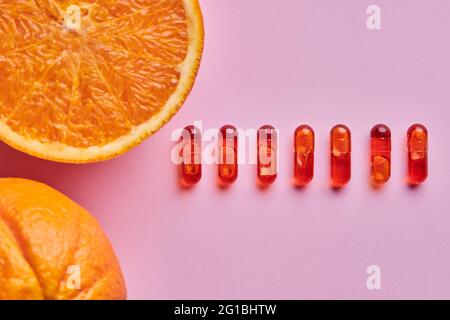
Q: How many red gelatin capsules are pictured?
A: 7